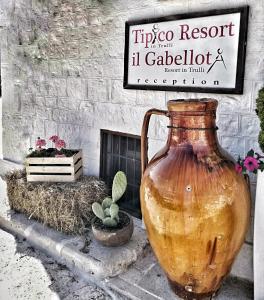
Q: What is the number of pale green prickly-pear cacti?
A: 1